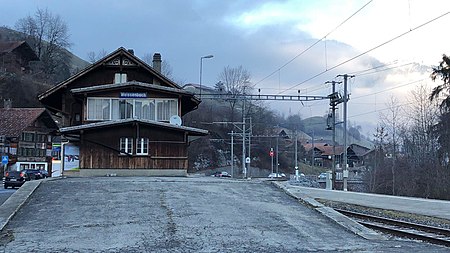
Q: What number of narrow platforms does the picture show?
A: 1